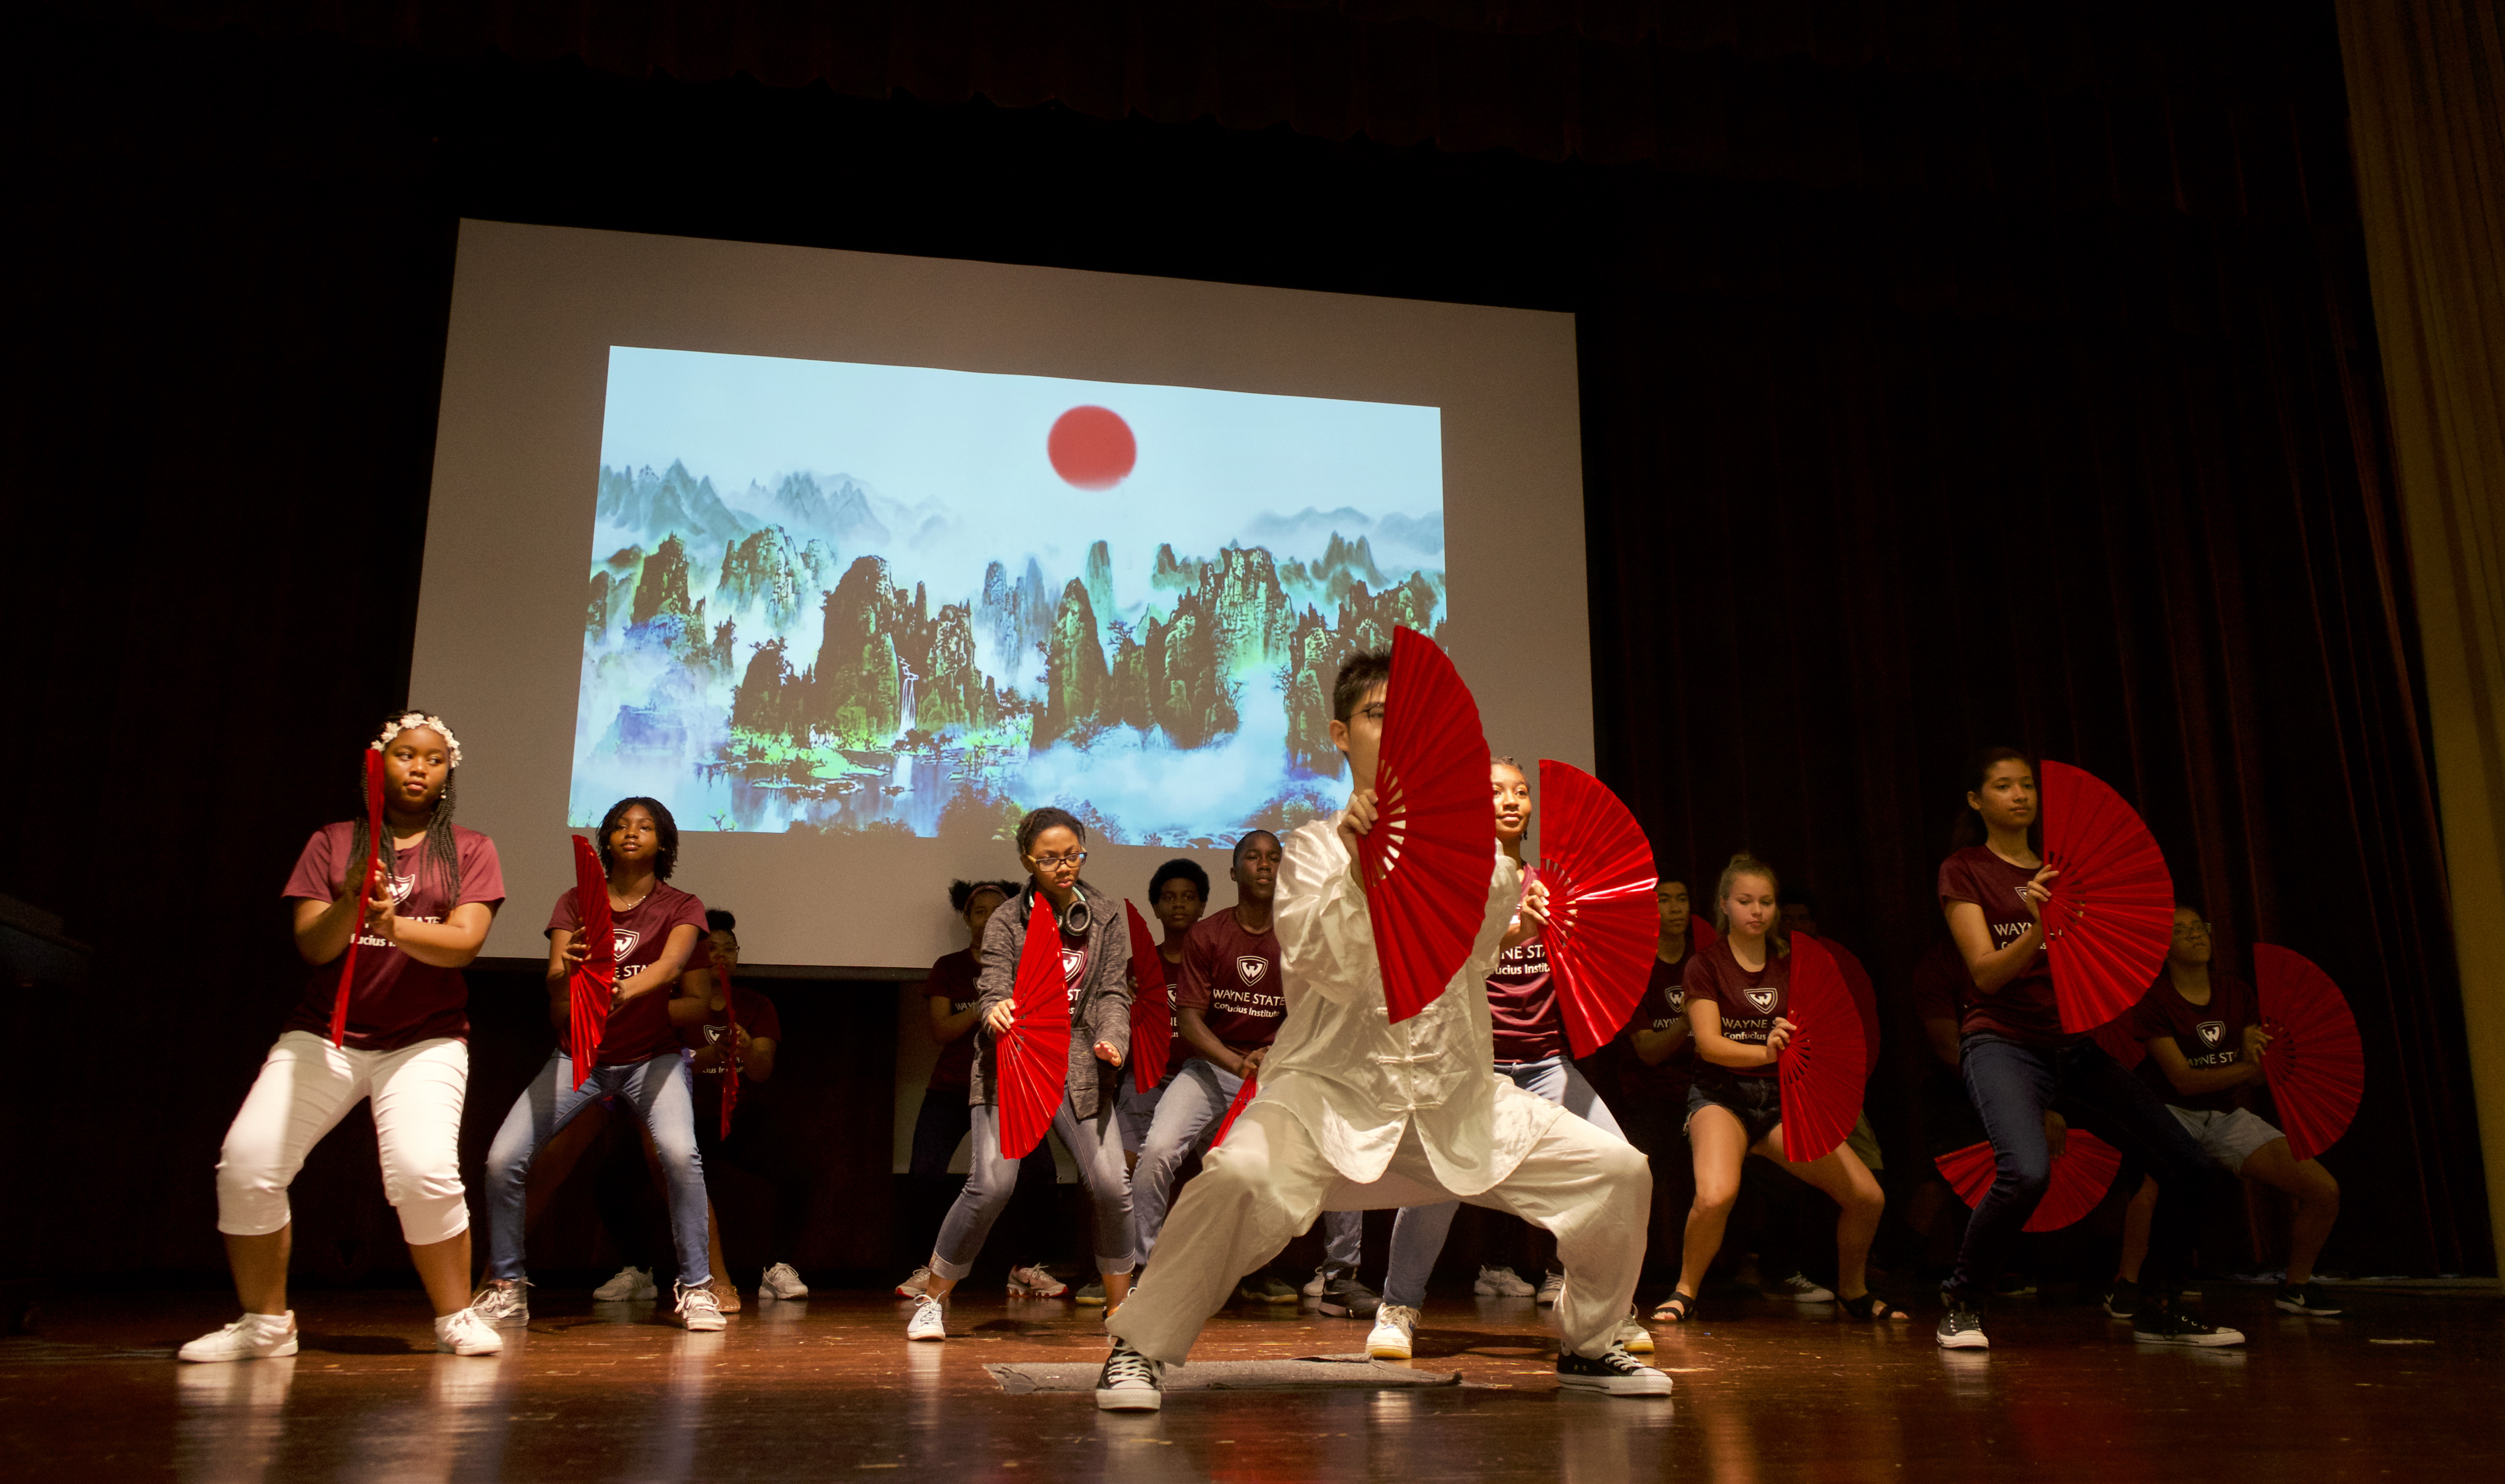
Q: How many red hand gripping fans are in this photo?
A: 15